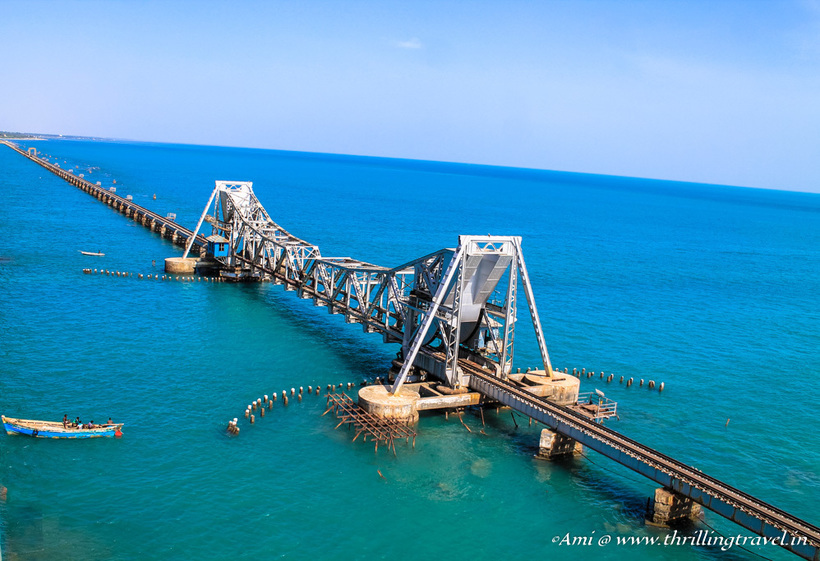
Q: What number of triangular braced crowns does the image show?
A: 2